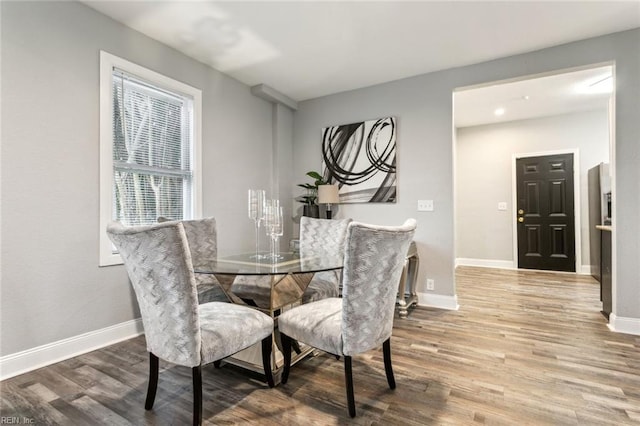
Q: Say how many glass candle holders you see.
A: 3